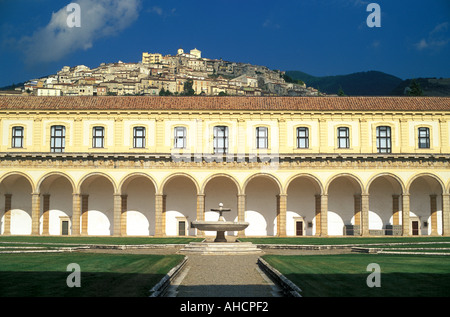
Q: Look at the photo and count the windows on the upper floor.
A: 11